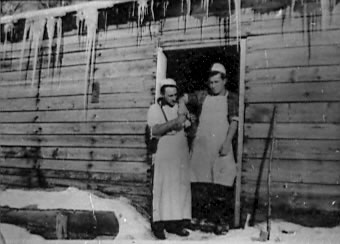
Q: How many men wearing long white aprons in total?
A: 2